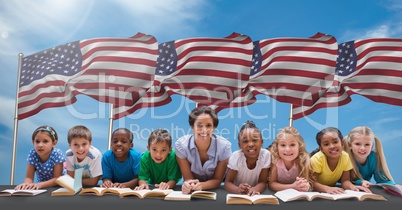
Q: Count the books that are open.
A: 9